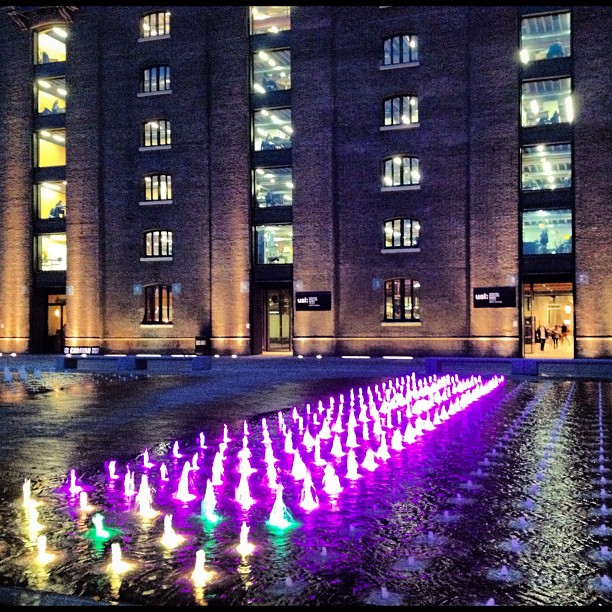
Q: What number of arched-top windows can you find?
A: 11